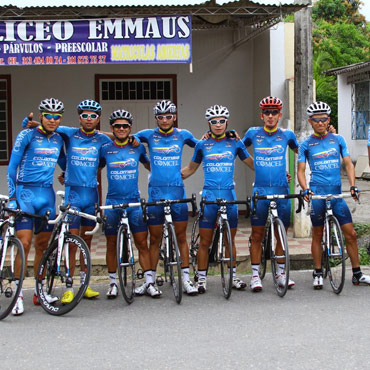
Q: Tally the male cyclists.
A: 7